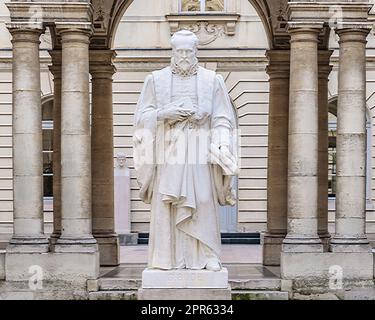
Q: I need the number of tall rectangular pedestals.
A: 1